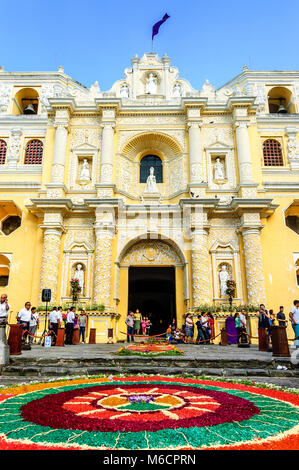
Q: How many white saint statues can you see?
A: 8